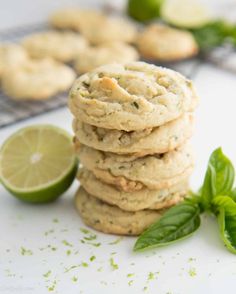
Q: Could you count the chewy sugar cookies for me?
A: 12